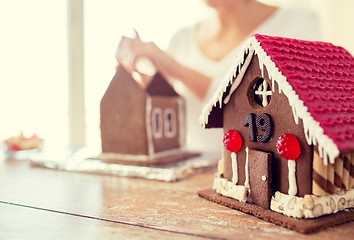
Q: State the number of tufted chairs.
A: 0